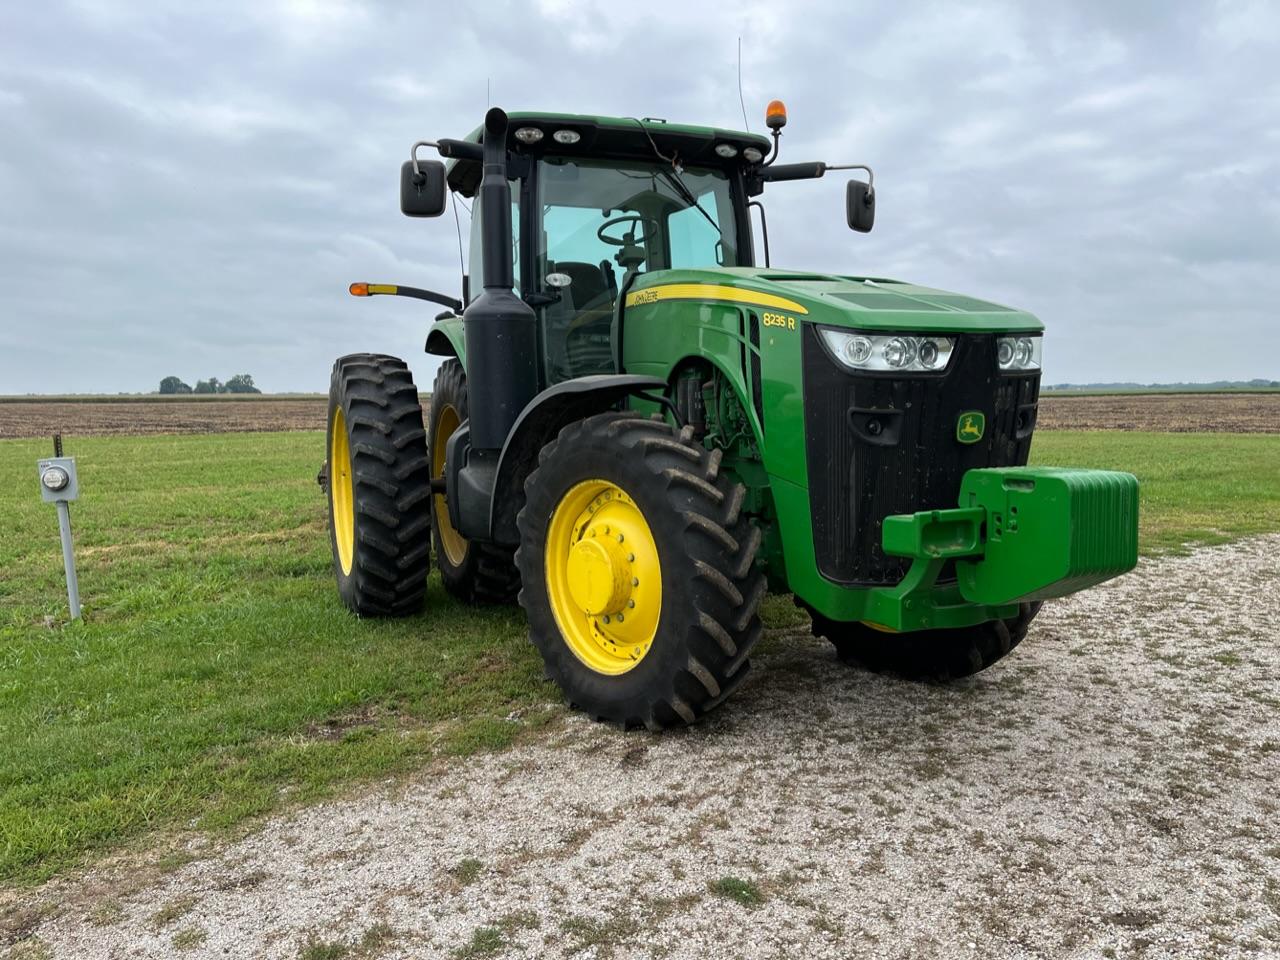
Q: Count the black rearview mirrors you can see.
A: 2